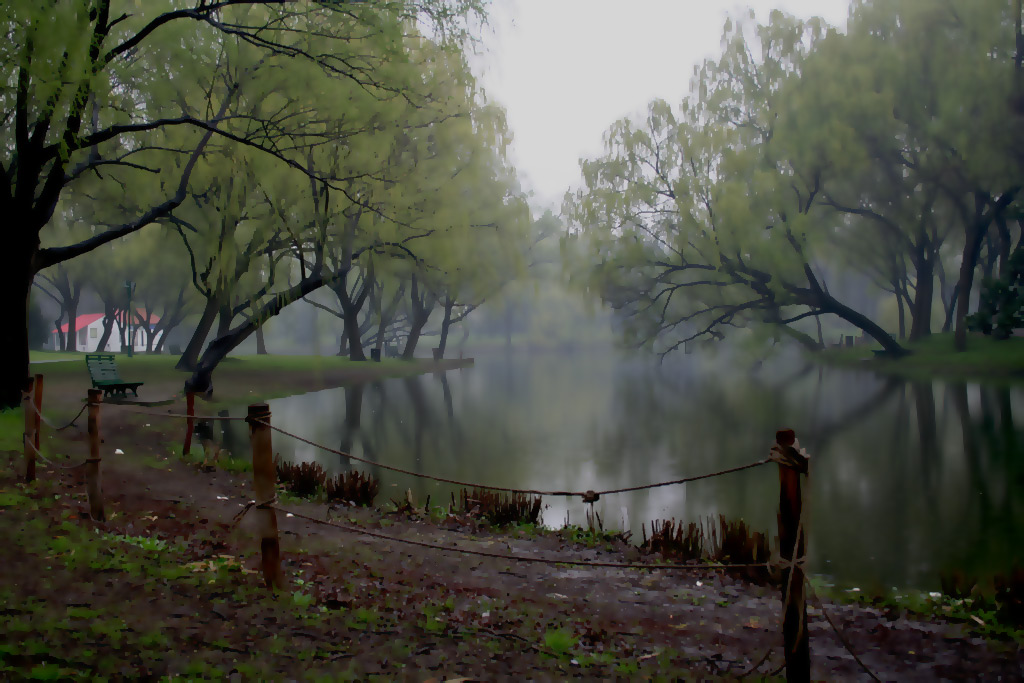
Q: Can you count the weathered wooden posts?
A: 6